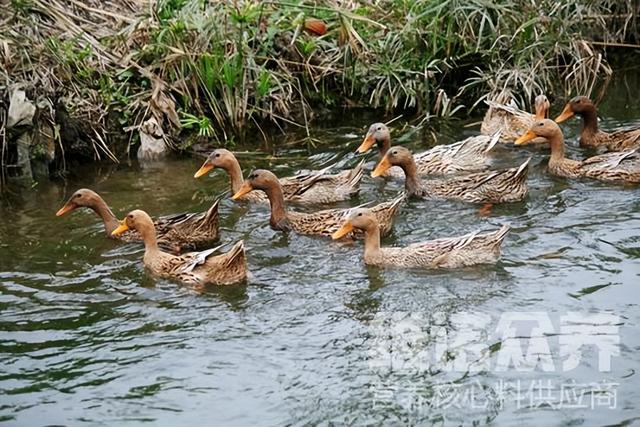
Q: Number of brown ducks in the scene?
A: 10